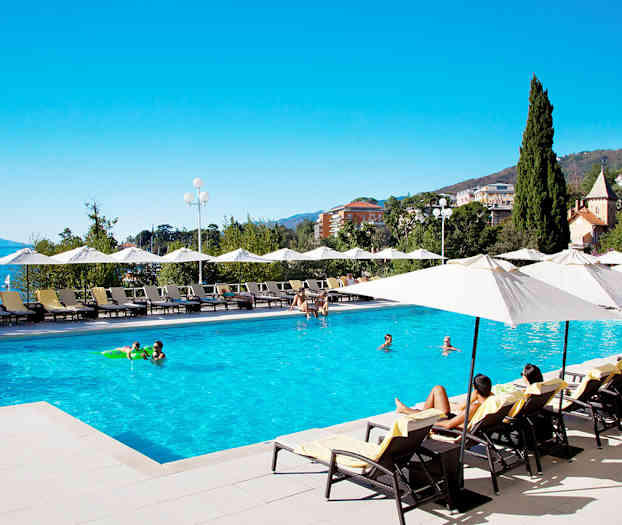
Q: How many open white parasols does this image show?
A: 14